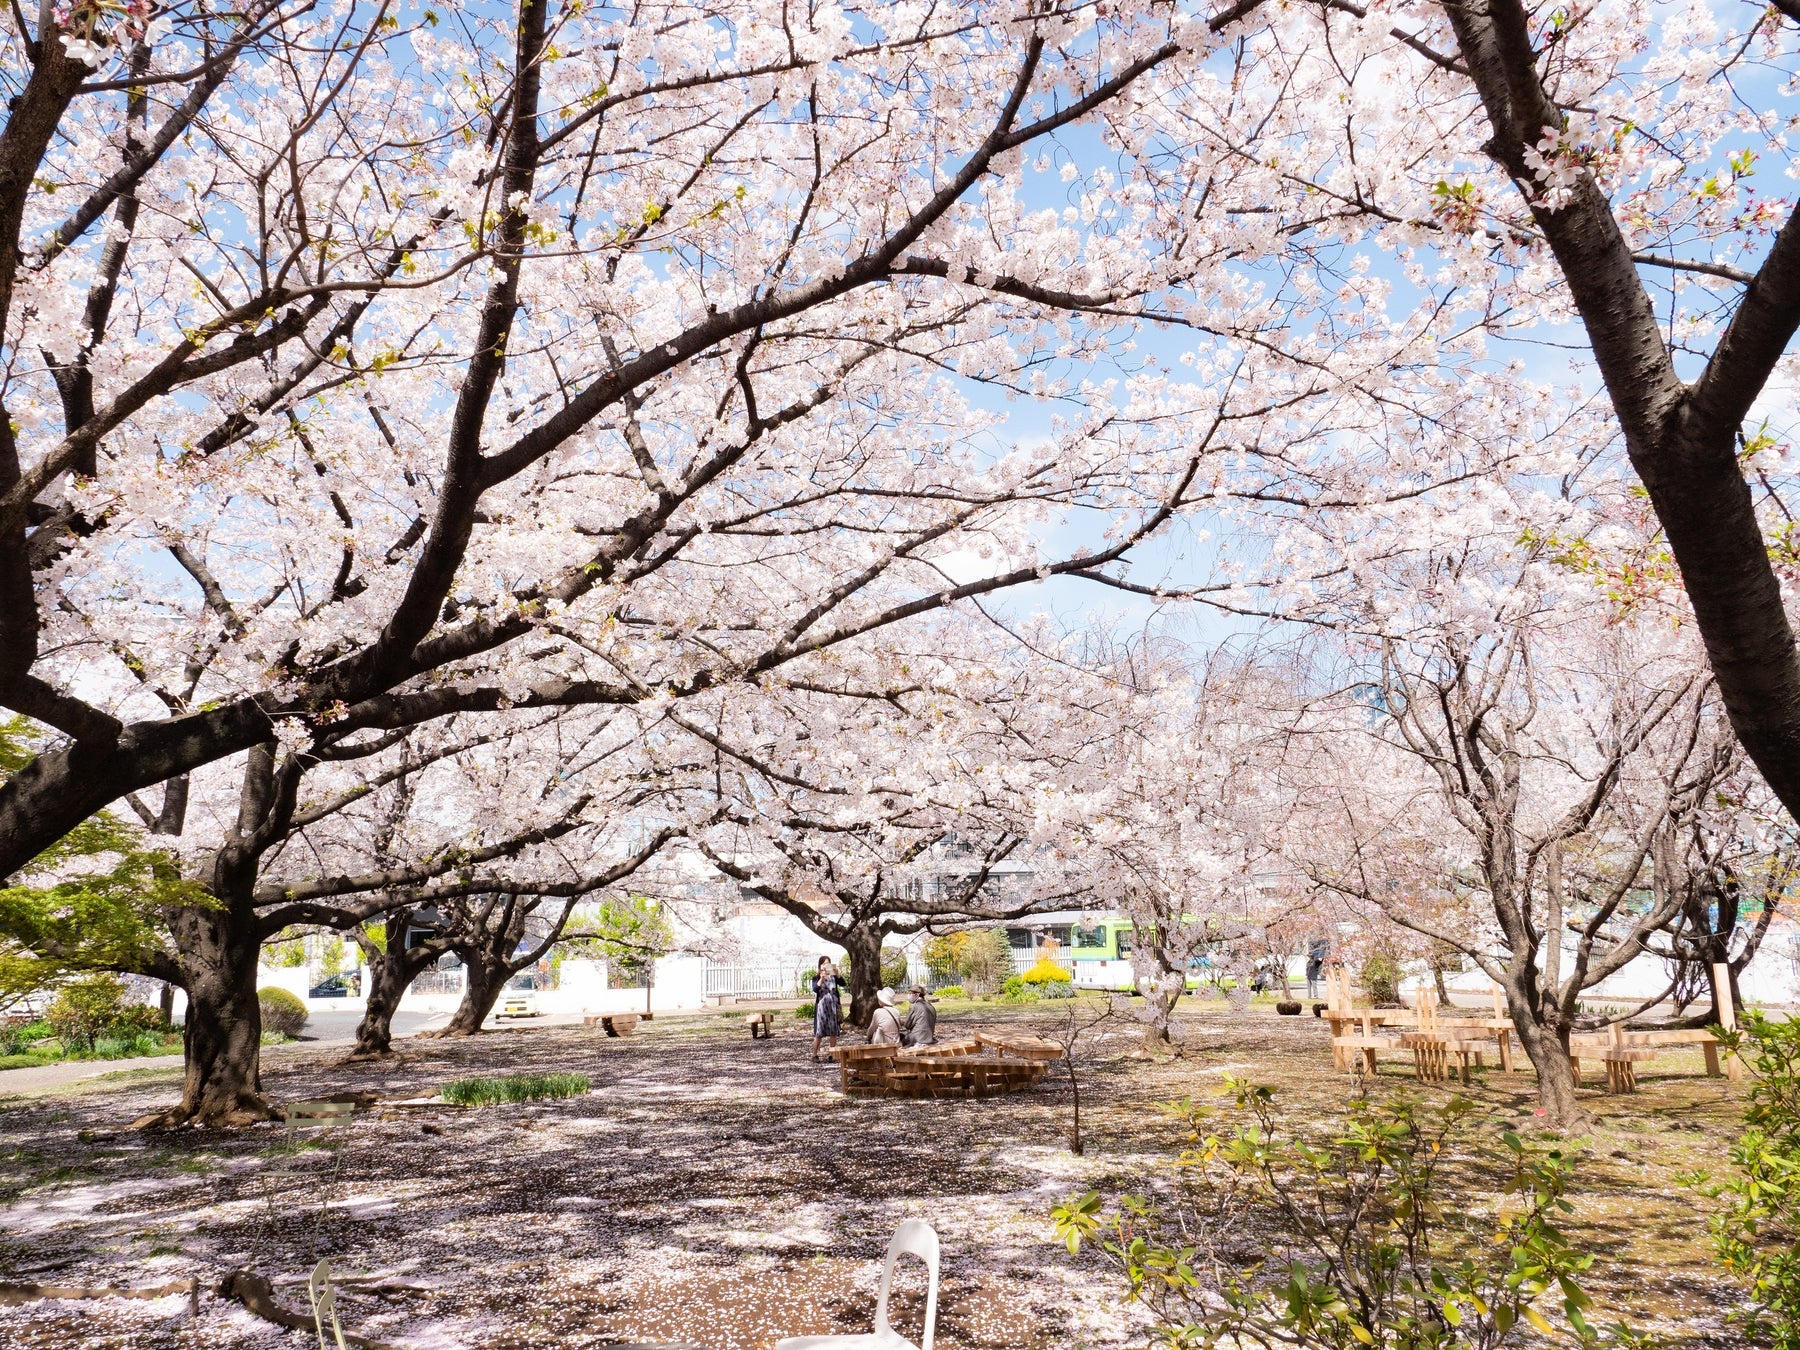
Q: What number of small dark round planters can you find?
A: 2